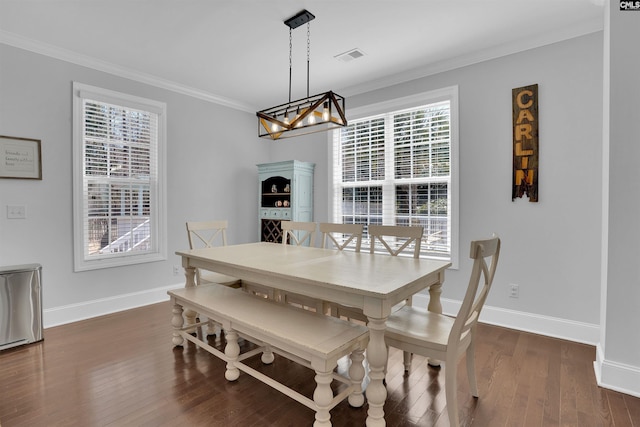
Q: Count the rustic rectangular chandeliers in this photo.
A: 1